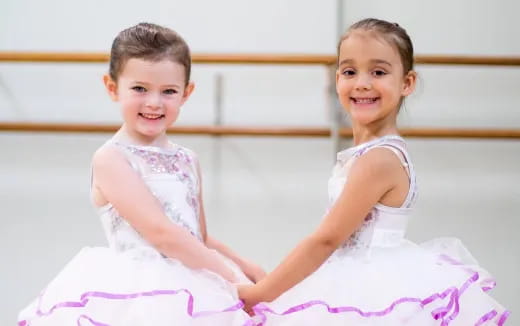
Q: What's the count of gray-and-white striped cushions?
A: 0